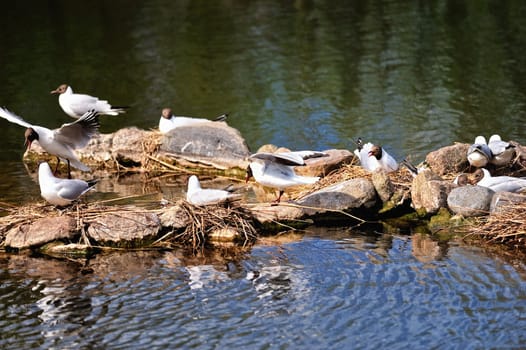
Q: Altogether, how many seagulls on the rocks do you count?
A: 11